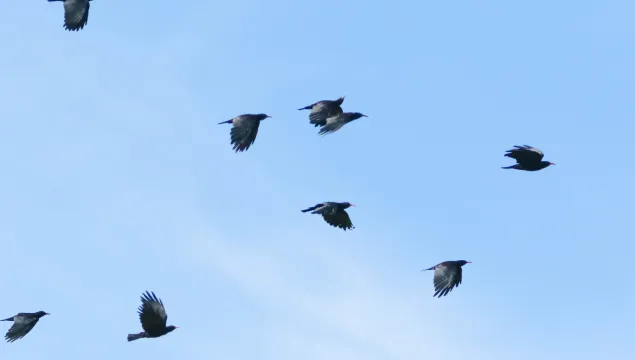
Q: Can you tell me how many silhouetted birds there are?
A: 9